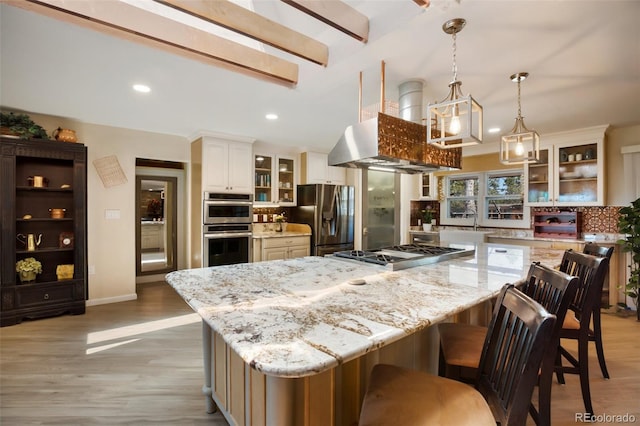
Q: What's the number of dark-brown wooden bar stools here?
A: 4